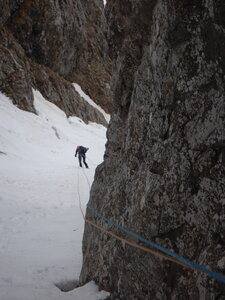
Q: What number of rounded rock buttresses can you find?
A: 1